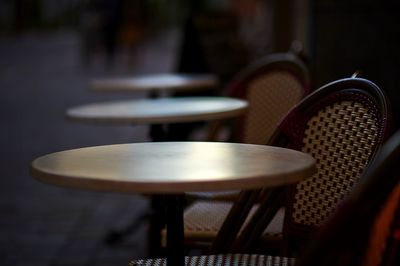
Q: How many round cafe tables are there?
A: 3